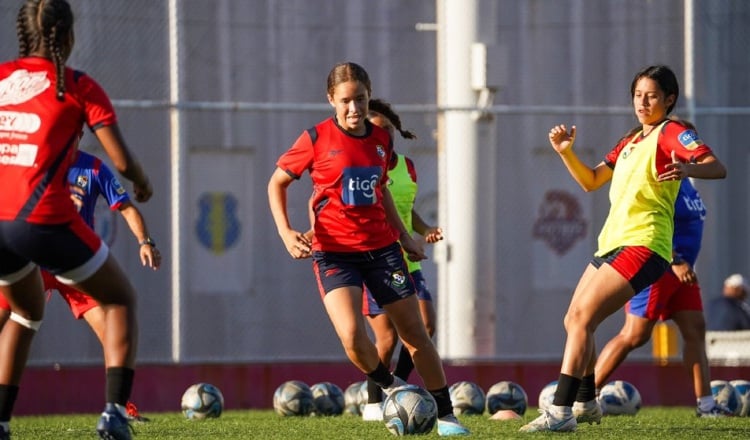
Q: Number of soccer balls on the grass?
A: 11